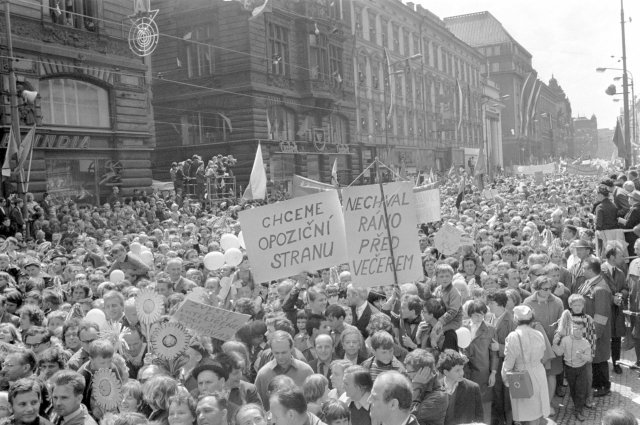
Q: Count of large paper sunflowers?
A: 3